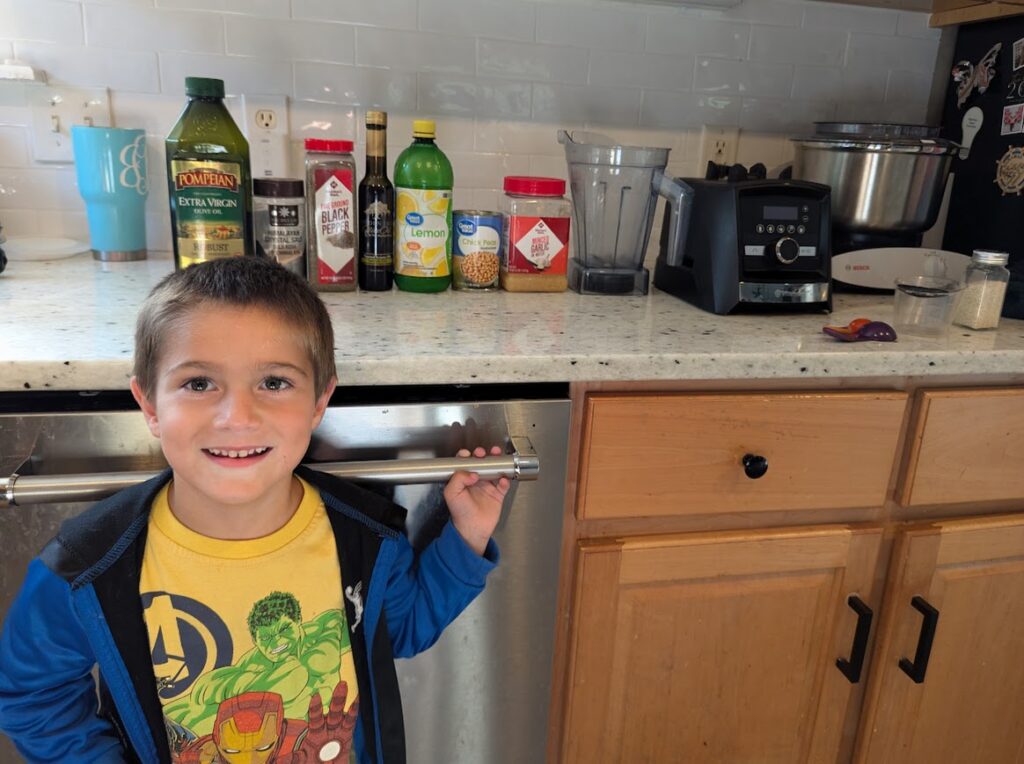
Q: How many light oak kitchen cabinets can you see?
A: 2